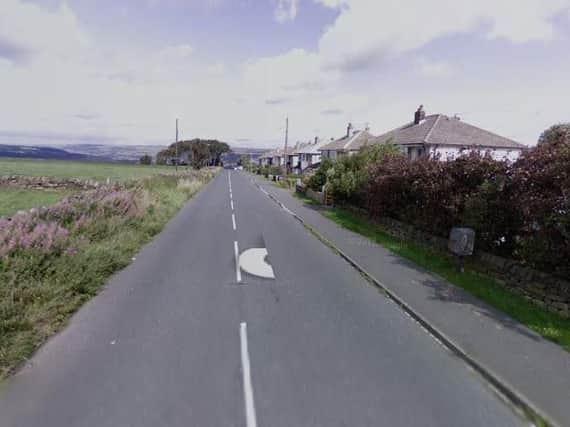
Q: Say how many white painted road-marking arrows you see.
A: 0